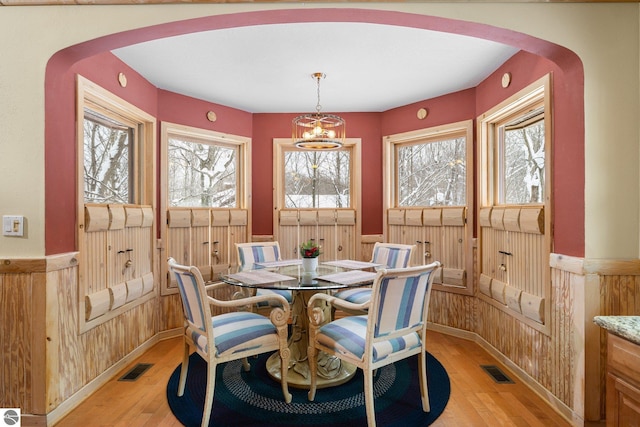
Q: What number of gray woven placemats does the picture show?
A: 4